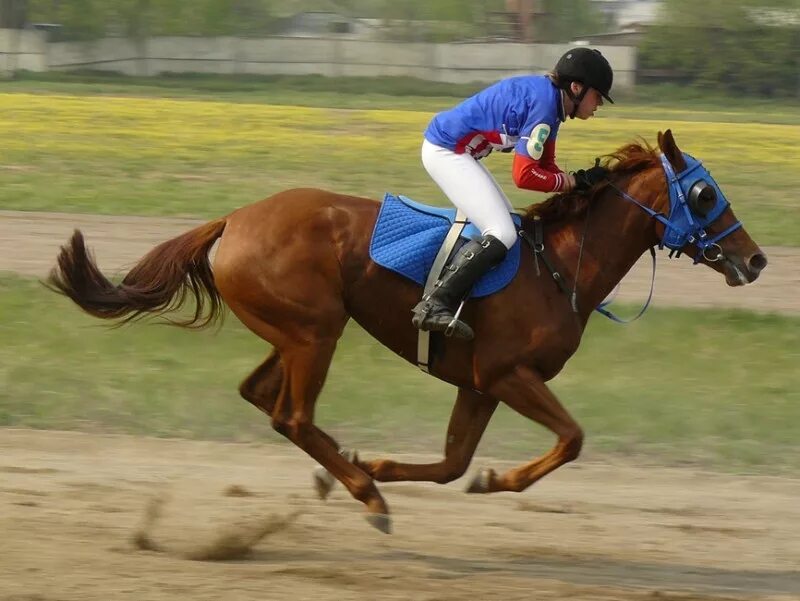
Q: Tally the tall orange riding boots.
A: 0